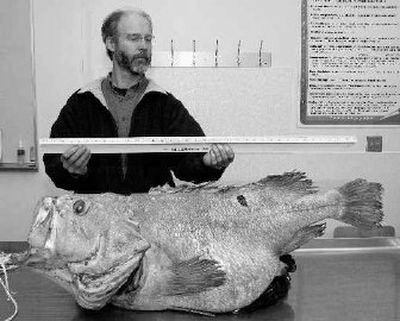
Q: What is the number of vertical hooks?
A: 5